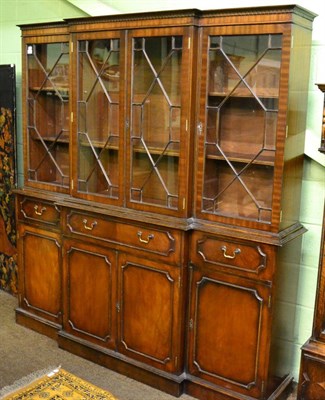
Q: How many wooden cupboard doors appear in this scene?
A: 4